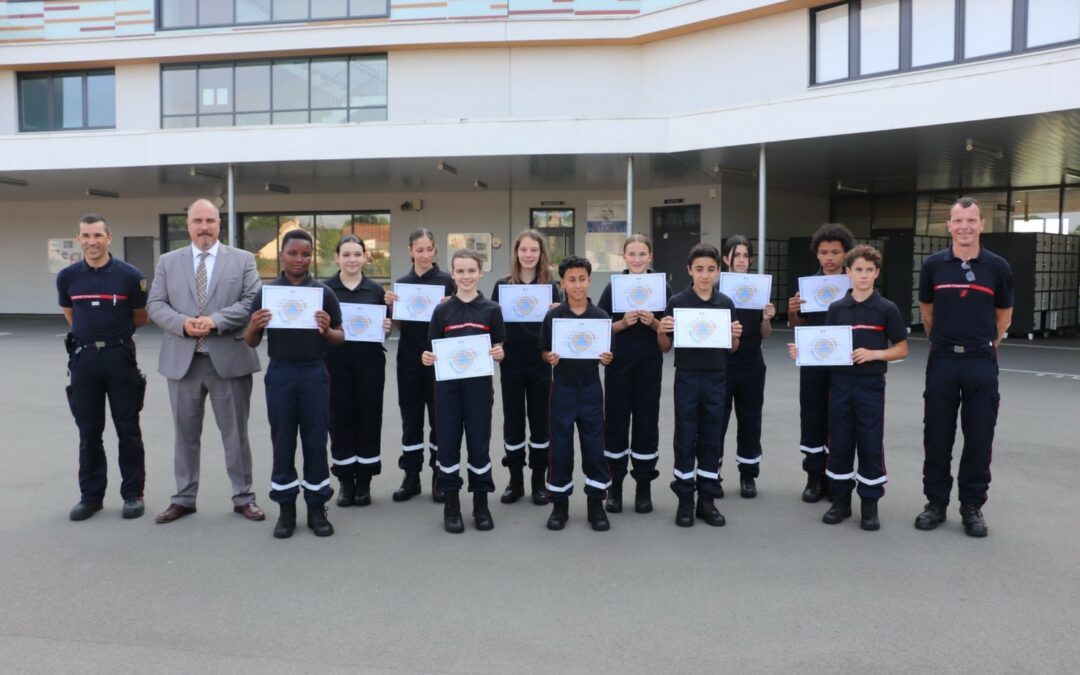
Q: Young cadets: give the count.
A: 11